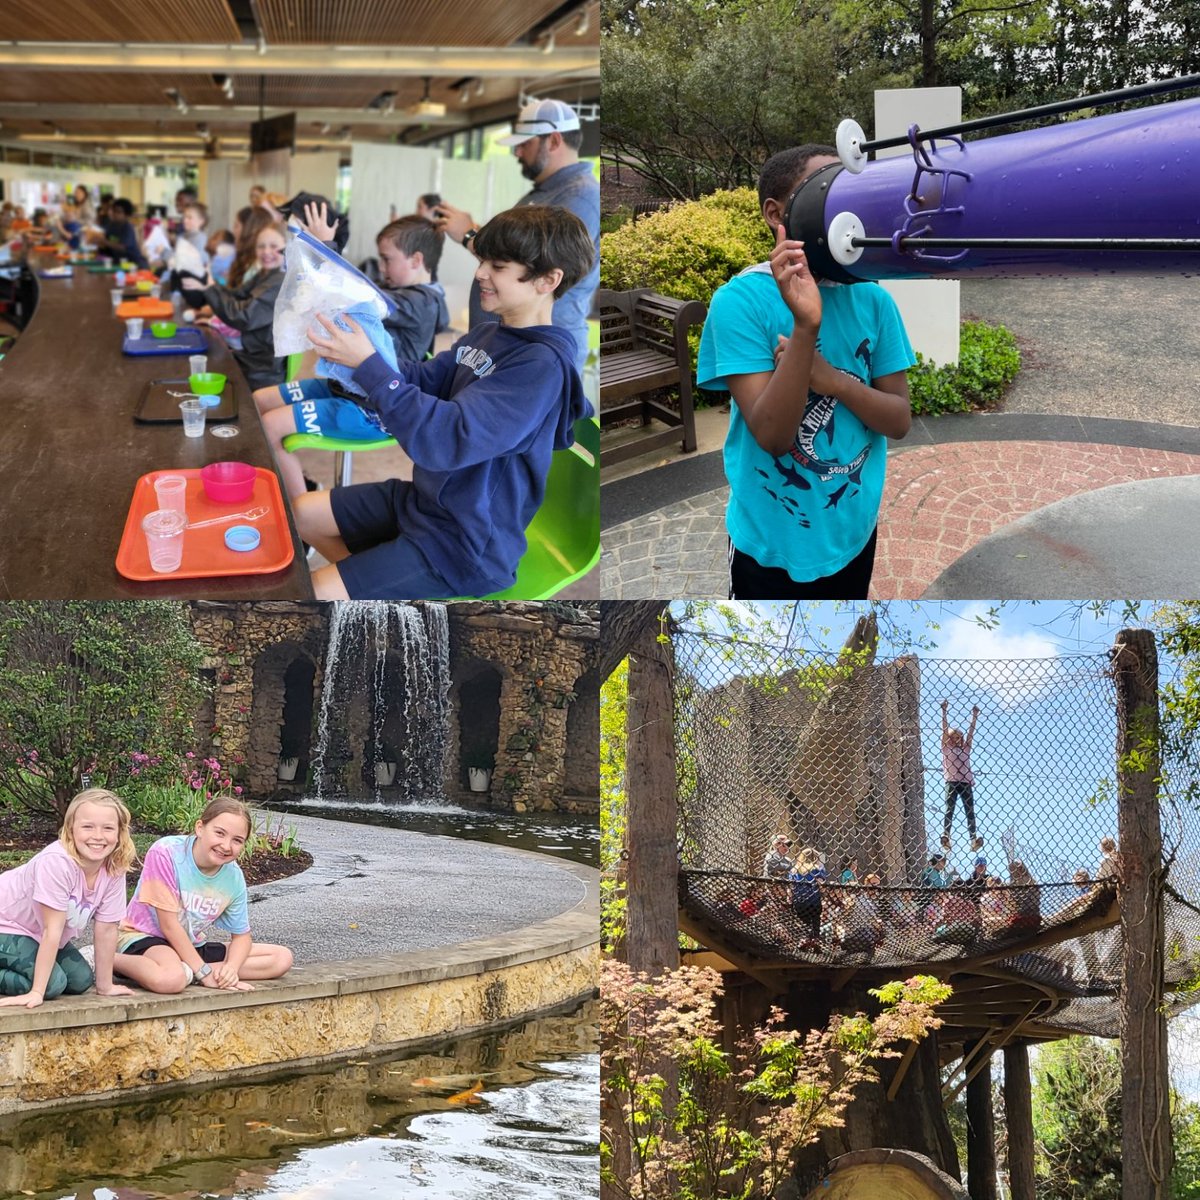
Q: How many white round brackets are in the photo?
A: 2